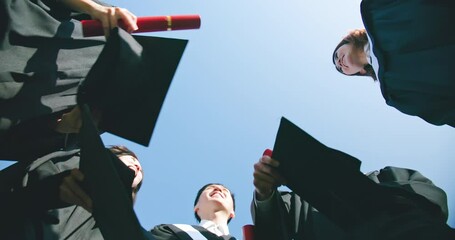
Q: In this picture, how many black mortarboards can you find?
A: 3